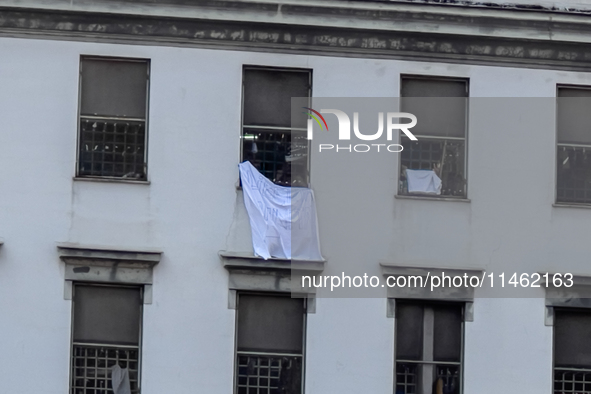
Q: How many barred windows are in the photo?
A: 8